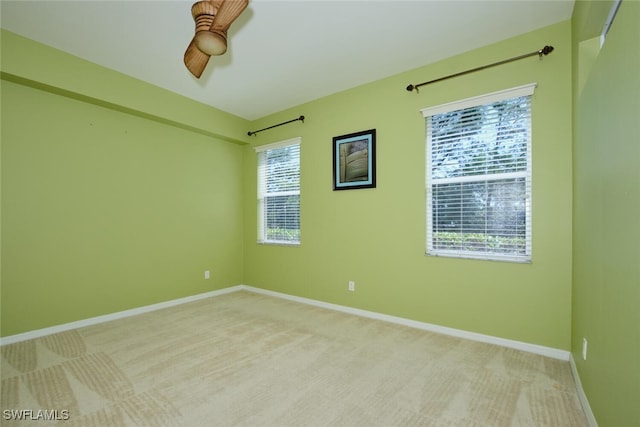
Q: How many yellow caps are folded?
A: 0